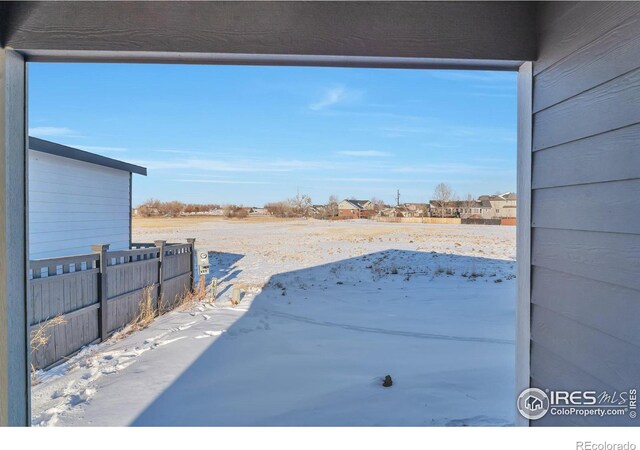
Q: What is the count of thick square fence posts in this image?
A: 3